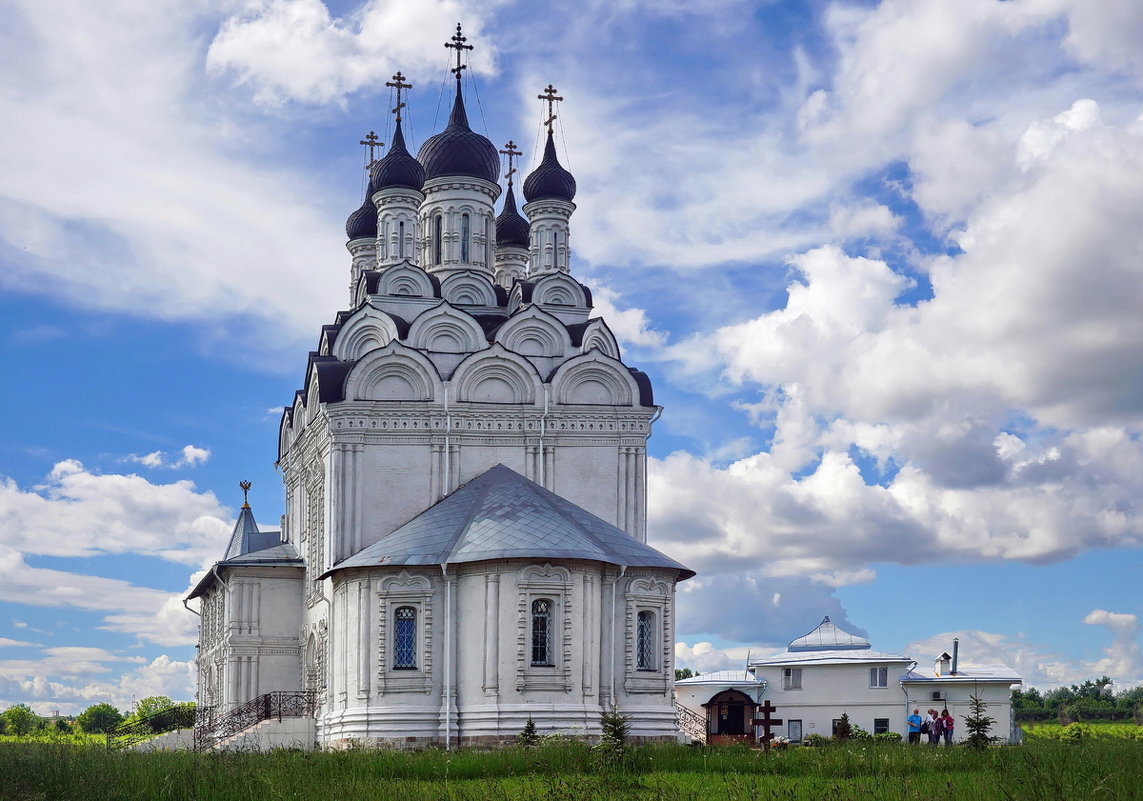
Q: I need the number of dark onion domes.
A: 5